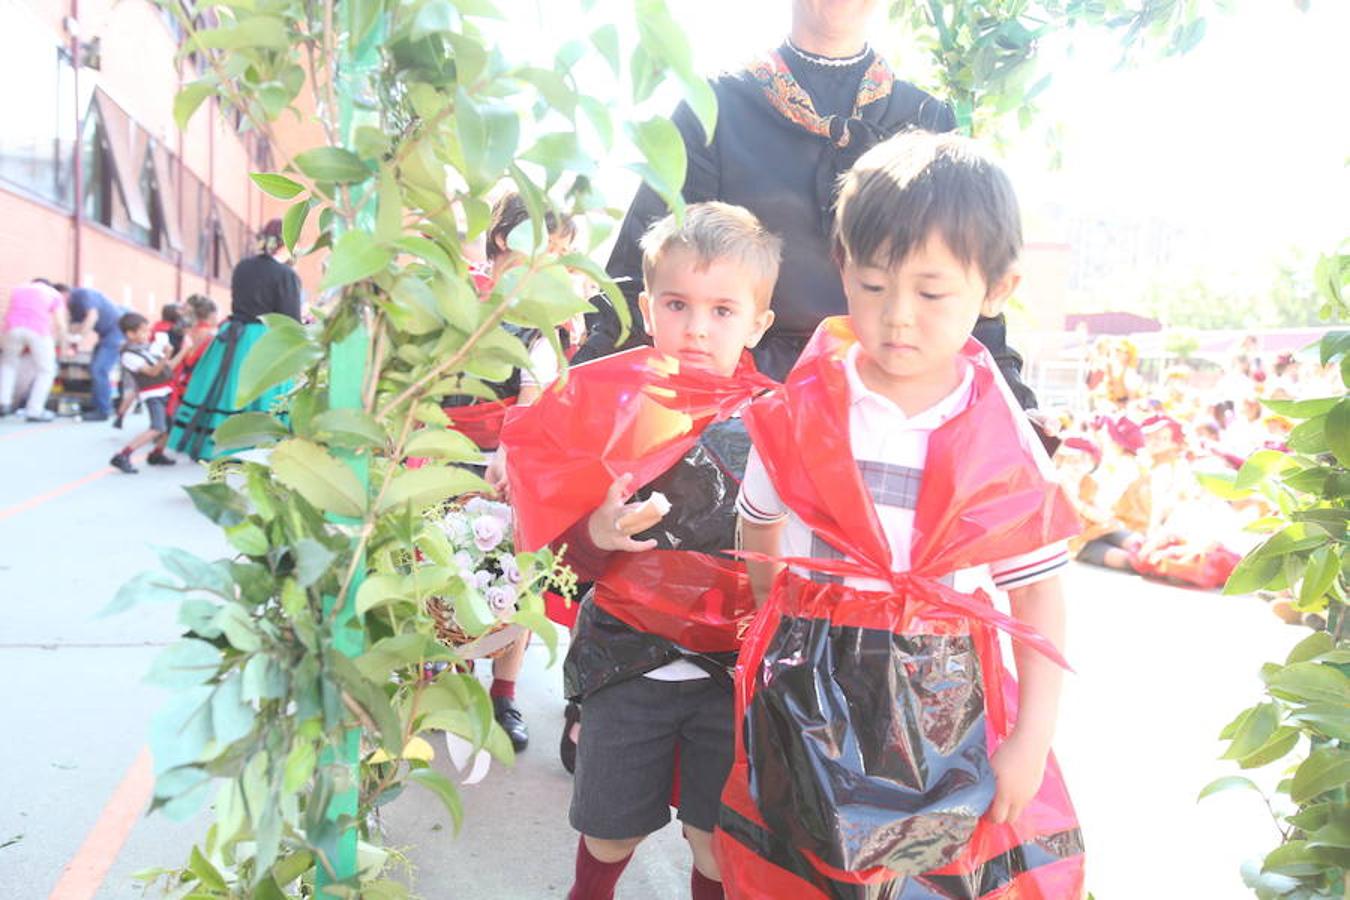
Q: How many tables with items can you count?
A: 1